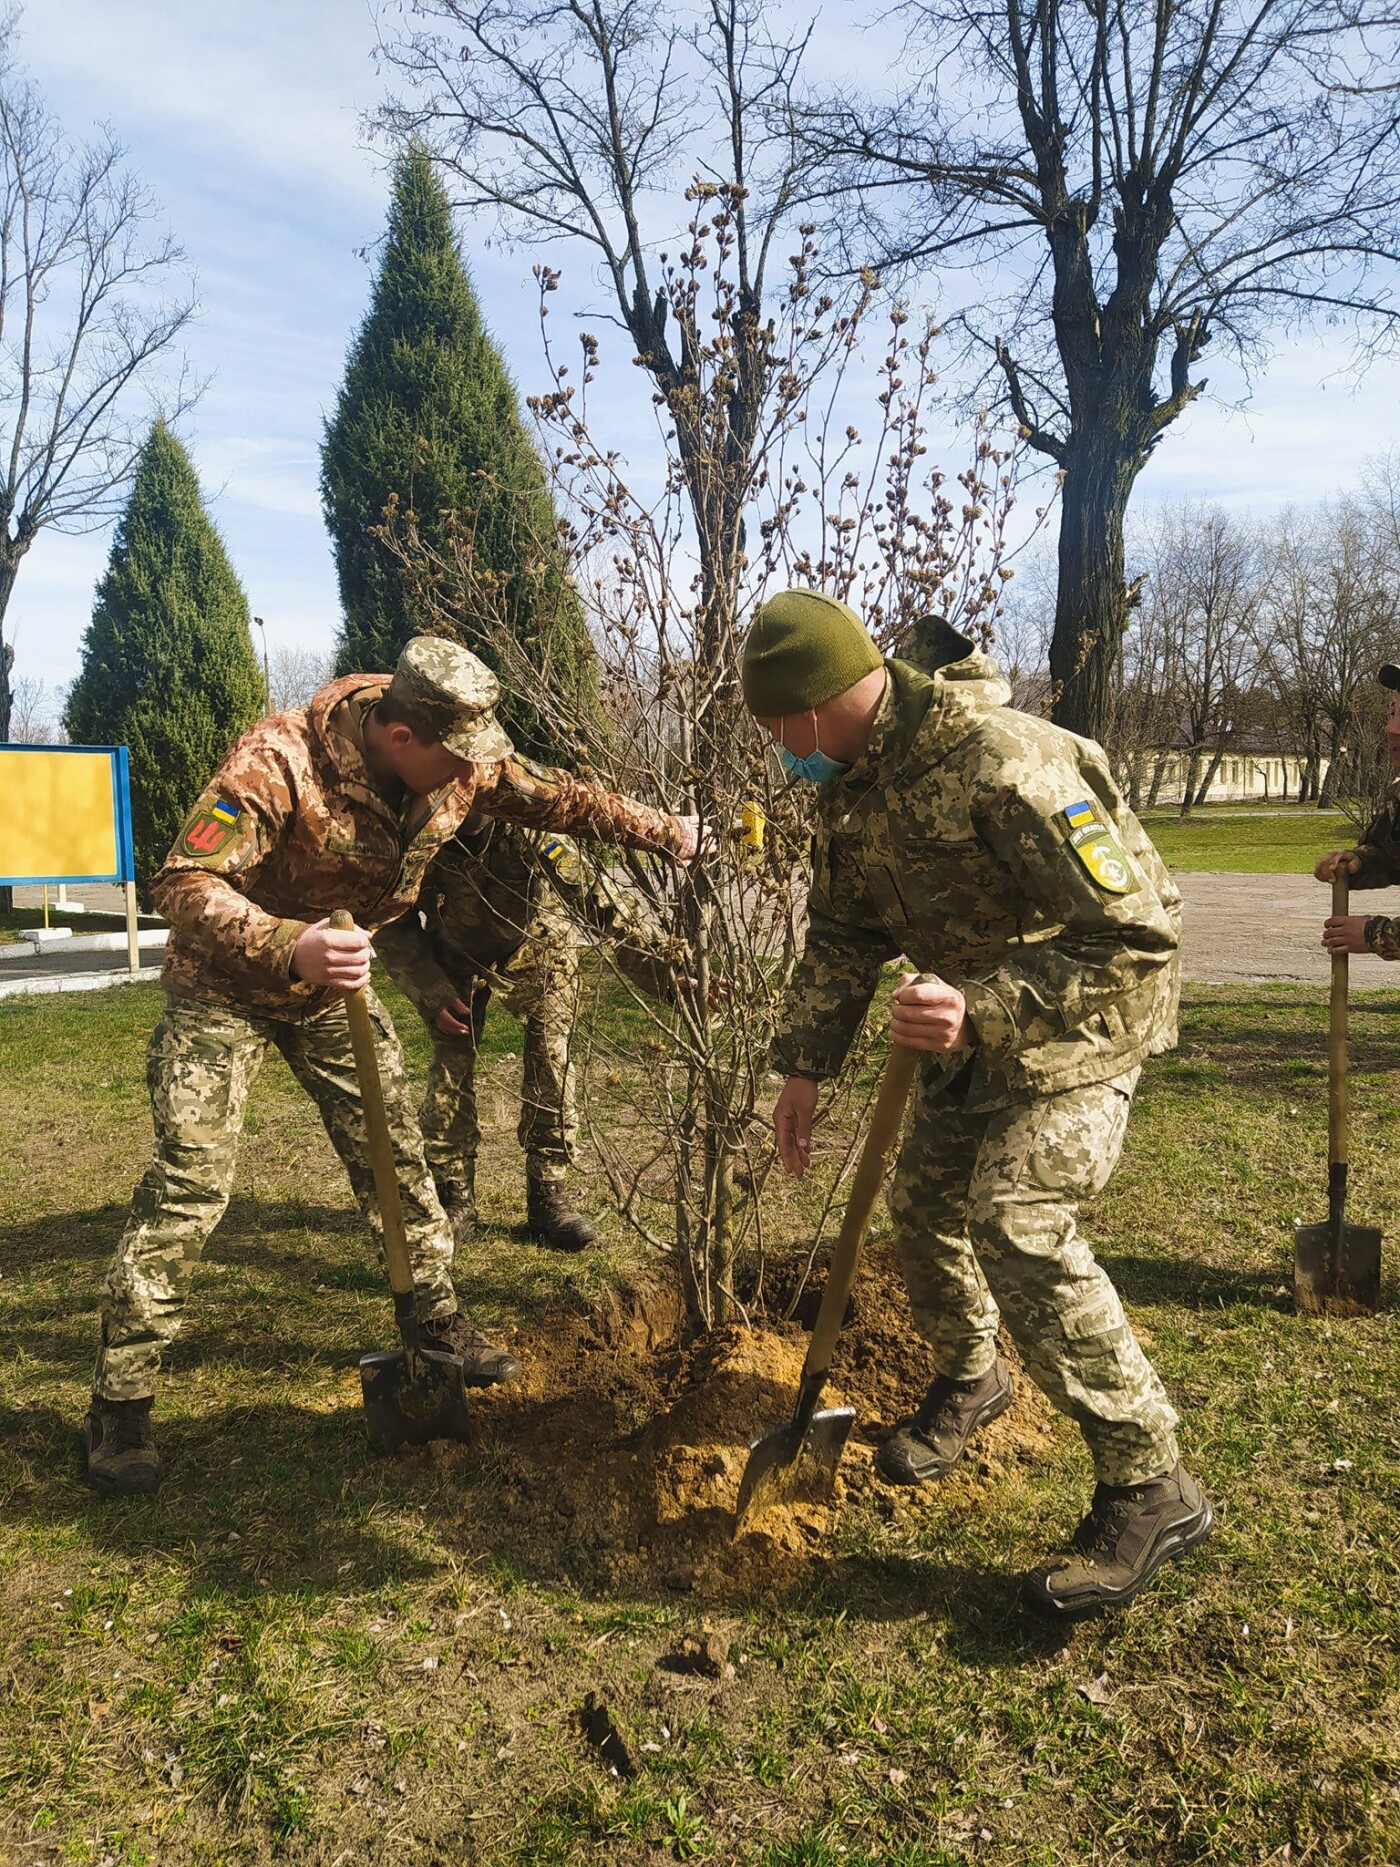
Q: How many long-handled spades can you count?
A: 3